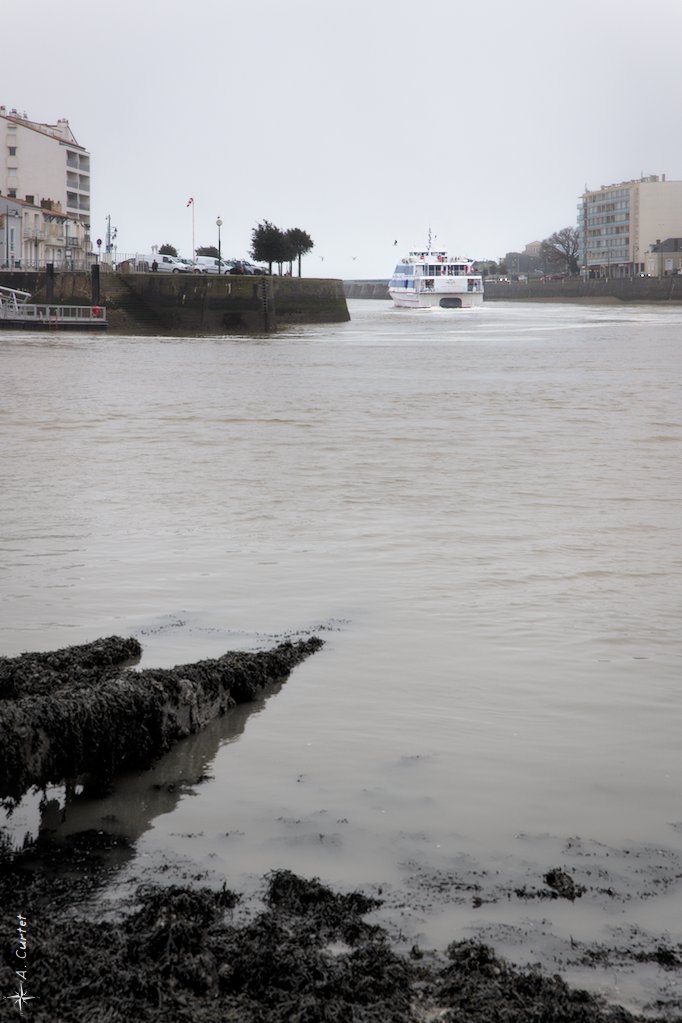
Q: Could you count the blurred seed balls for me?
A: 0